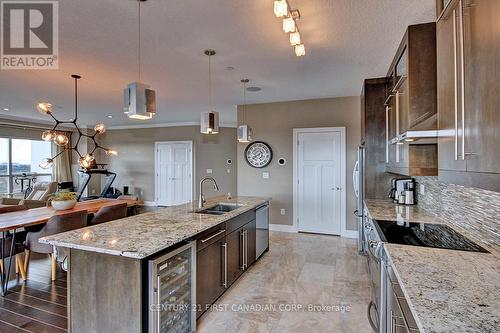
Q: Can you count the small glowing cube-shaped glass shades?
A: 4